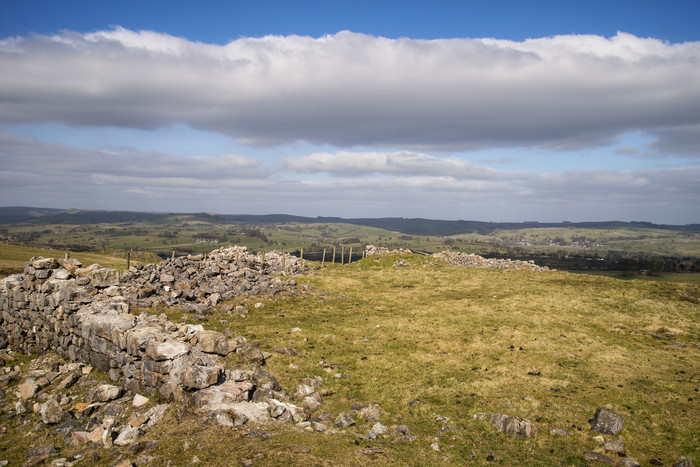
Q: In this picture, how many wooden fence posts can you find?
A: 13